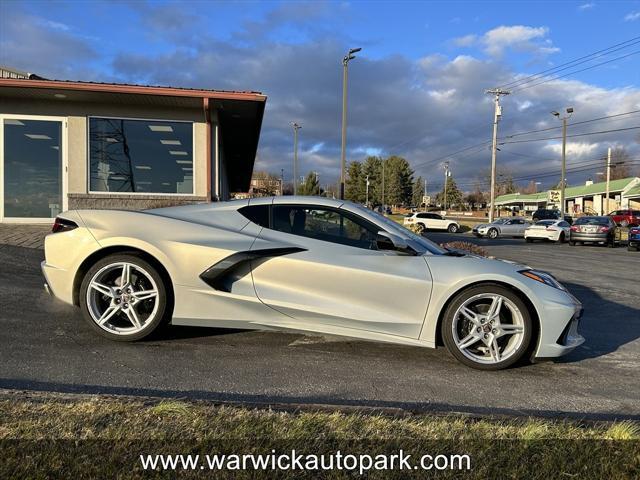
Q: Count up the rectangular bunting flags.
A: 0